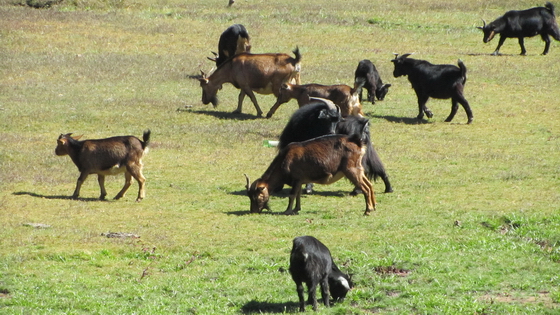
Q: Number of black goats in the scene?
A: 6